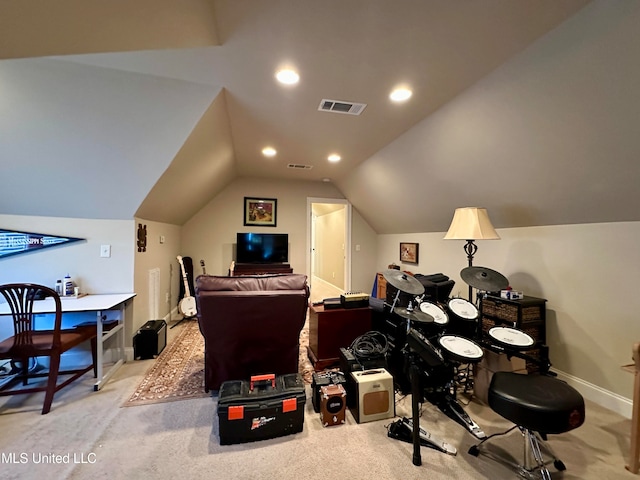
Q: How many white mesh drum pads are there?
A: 4